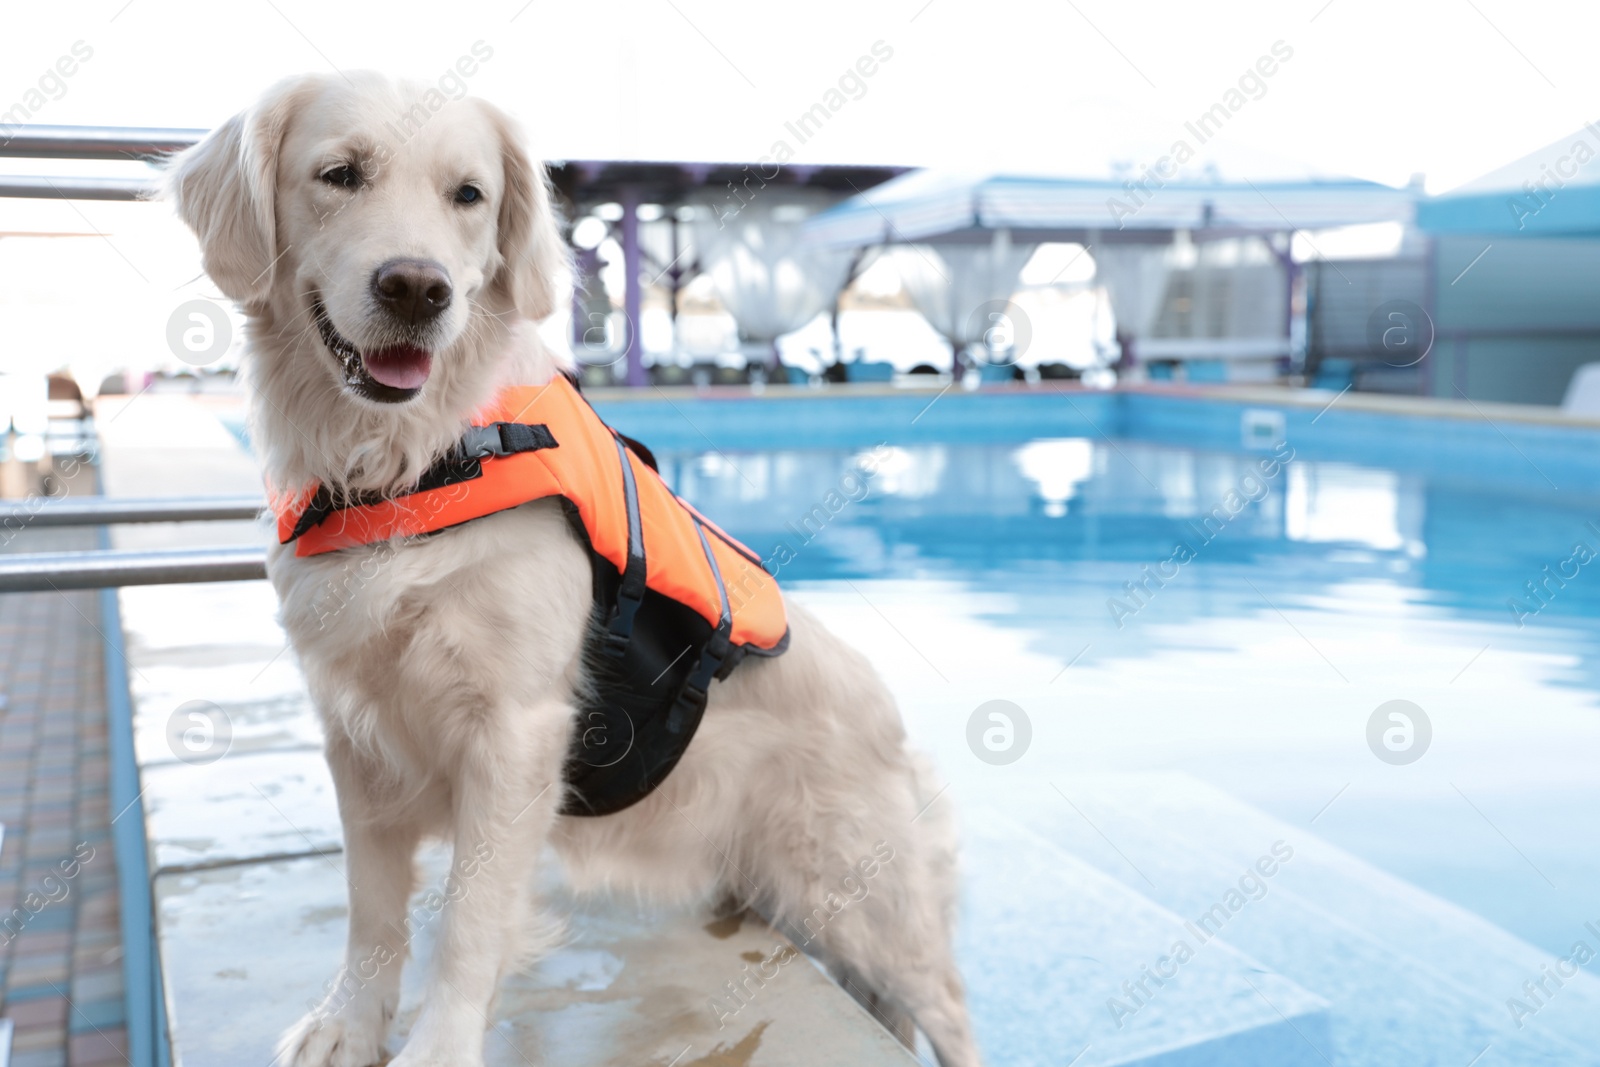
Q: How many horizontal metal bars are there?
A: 4